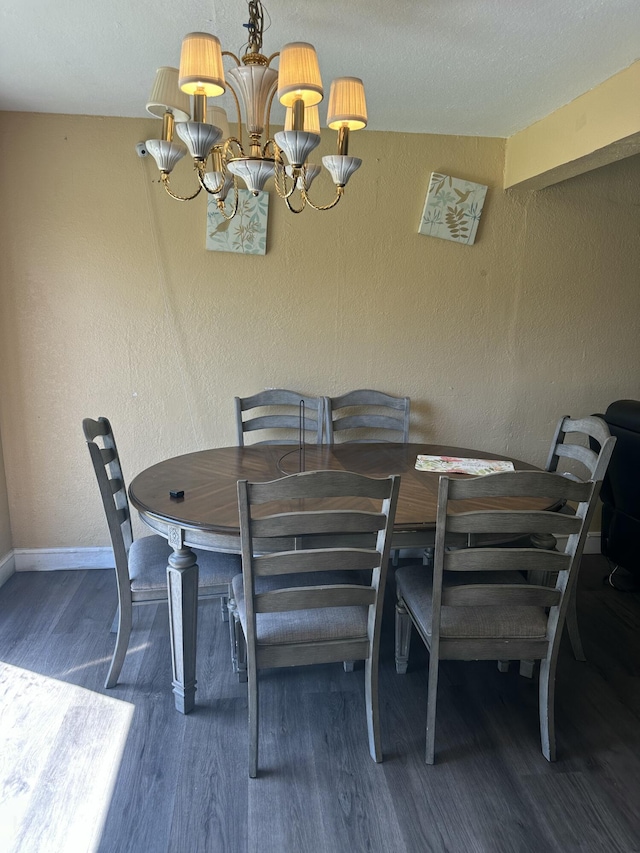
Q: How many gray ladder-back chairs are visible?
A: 6